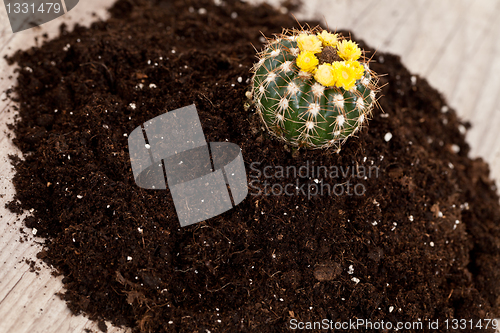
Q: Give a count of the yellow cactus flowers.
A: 7